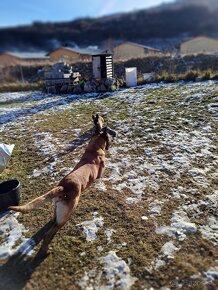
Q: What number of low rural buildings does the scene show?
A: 4